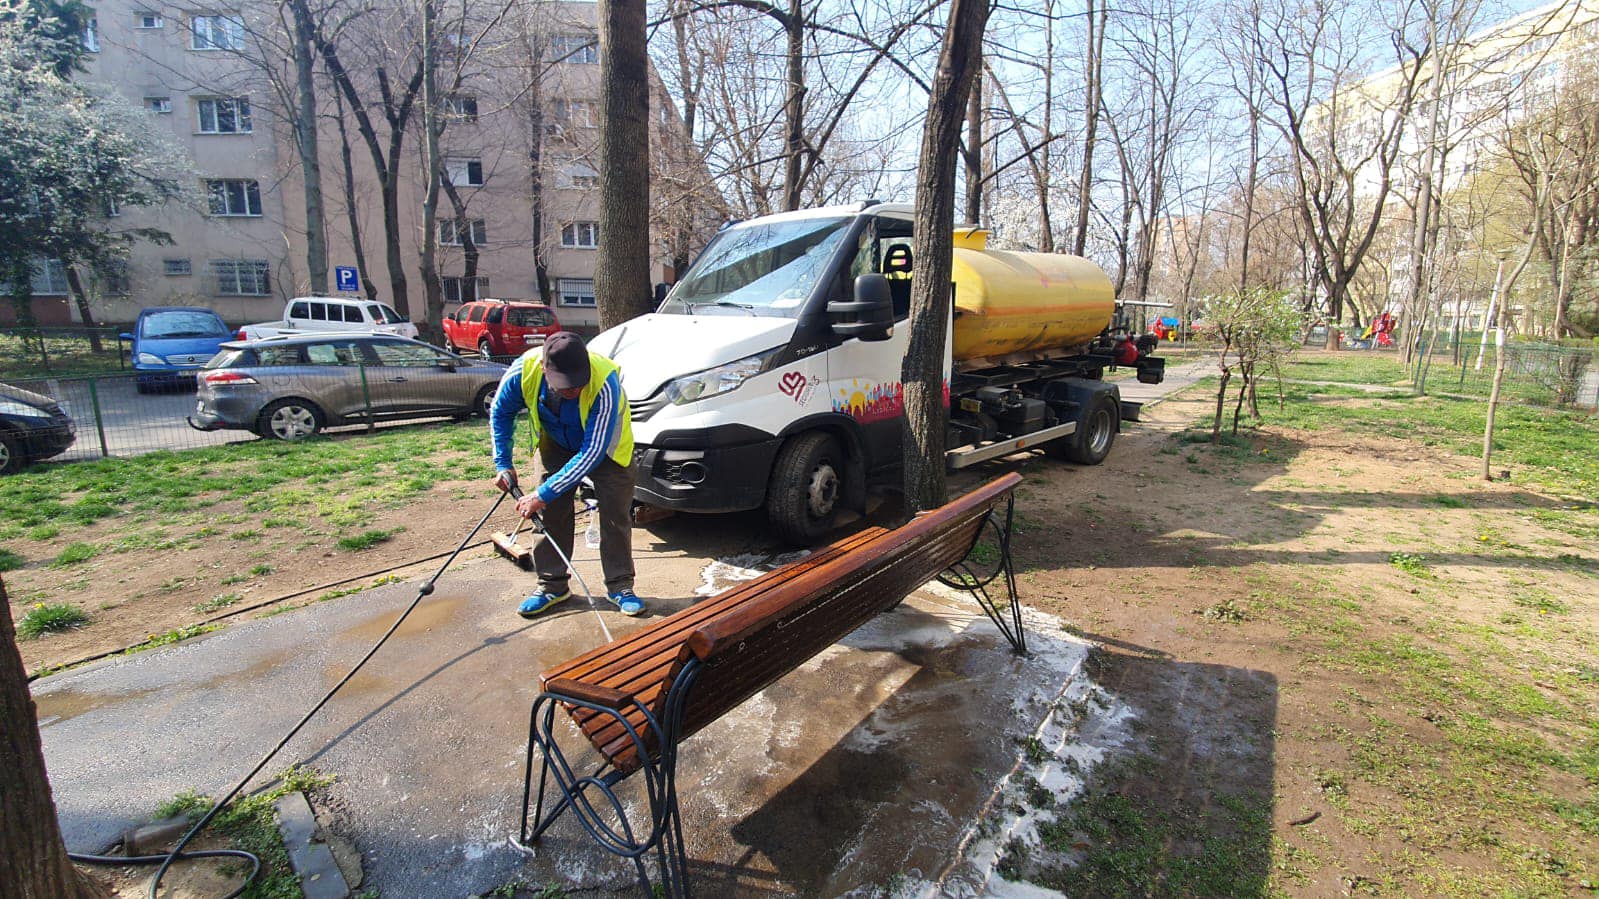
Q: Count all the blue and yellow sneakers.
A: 2